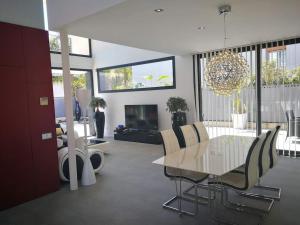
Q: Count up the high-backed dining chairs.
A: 6